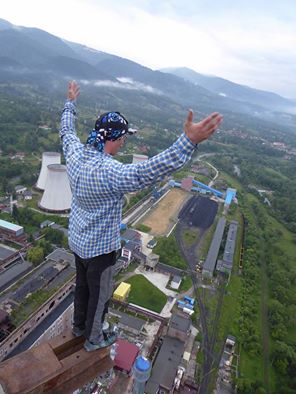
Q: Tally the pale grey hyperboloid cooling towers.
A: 3